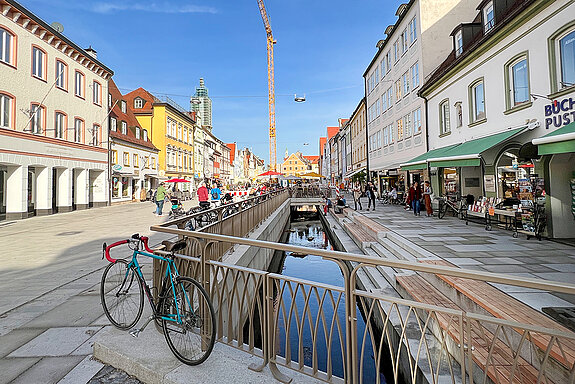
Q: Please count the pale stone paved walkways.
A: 2